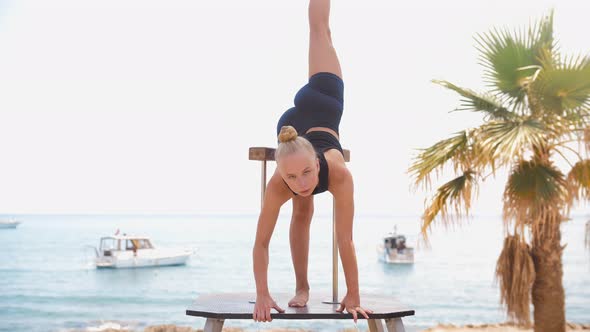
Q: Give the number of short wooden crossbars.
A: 2